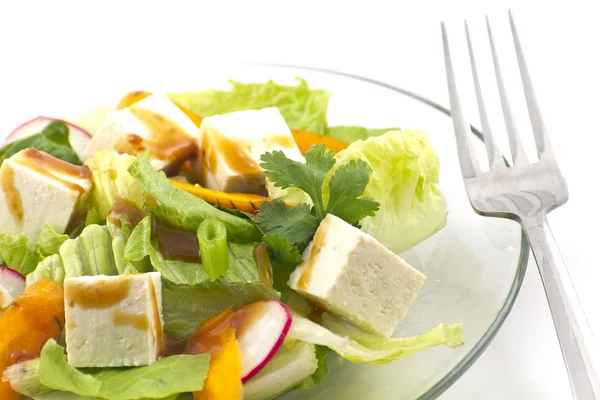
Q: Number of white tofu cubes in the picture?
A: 5